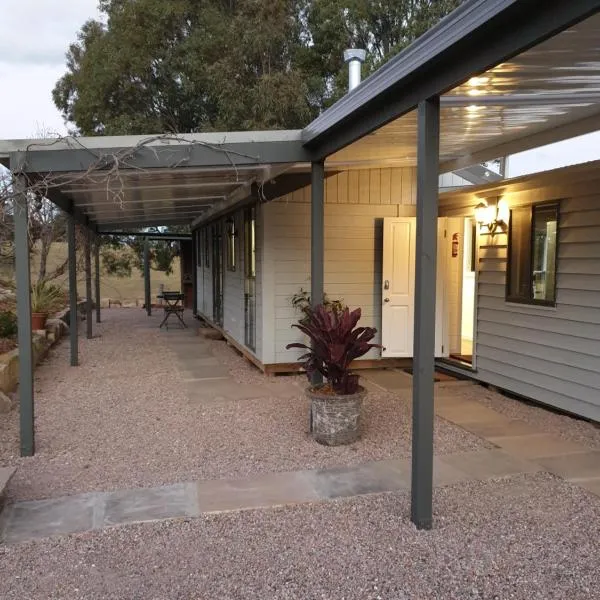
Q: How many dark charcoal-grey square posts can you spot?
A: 7